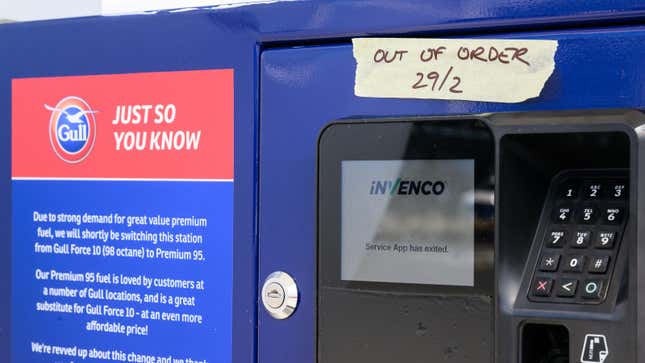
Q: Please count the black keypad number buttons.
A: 10